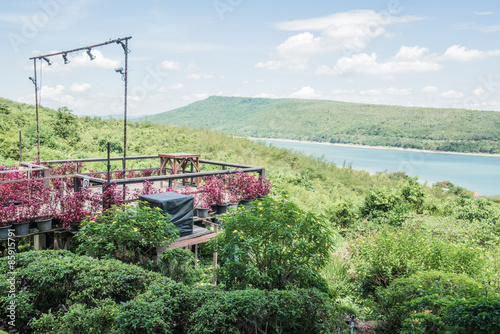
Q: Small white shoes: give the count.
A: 0